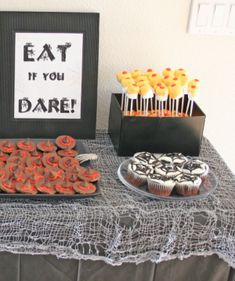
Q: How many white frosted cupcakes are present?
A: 7